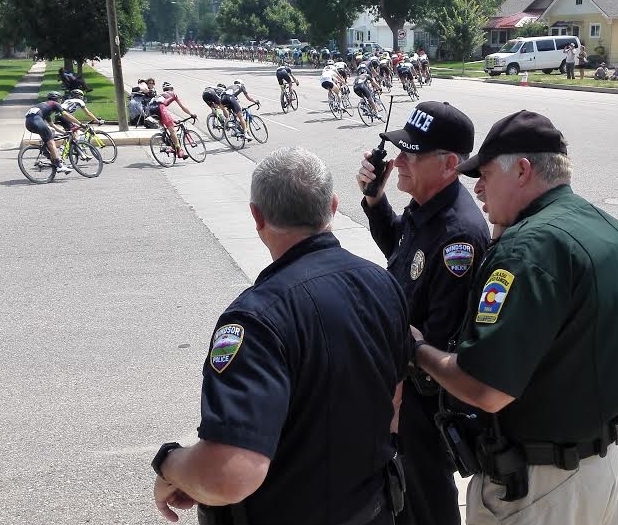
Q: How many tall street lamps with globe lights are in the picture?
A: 0